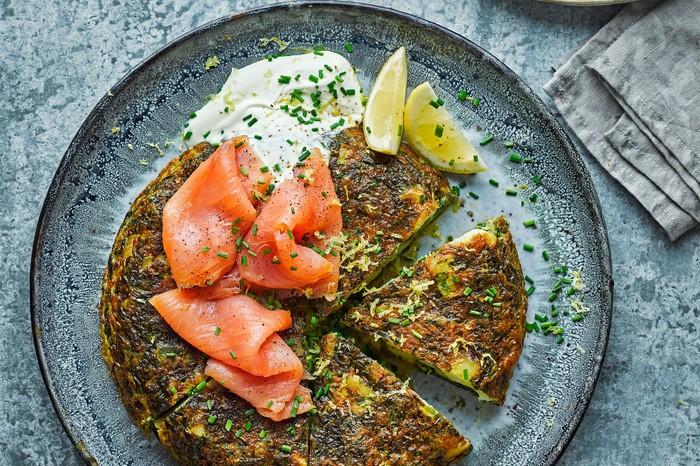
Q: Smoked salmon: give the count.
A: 3